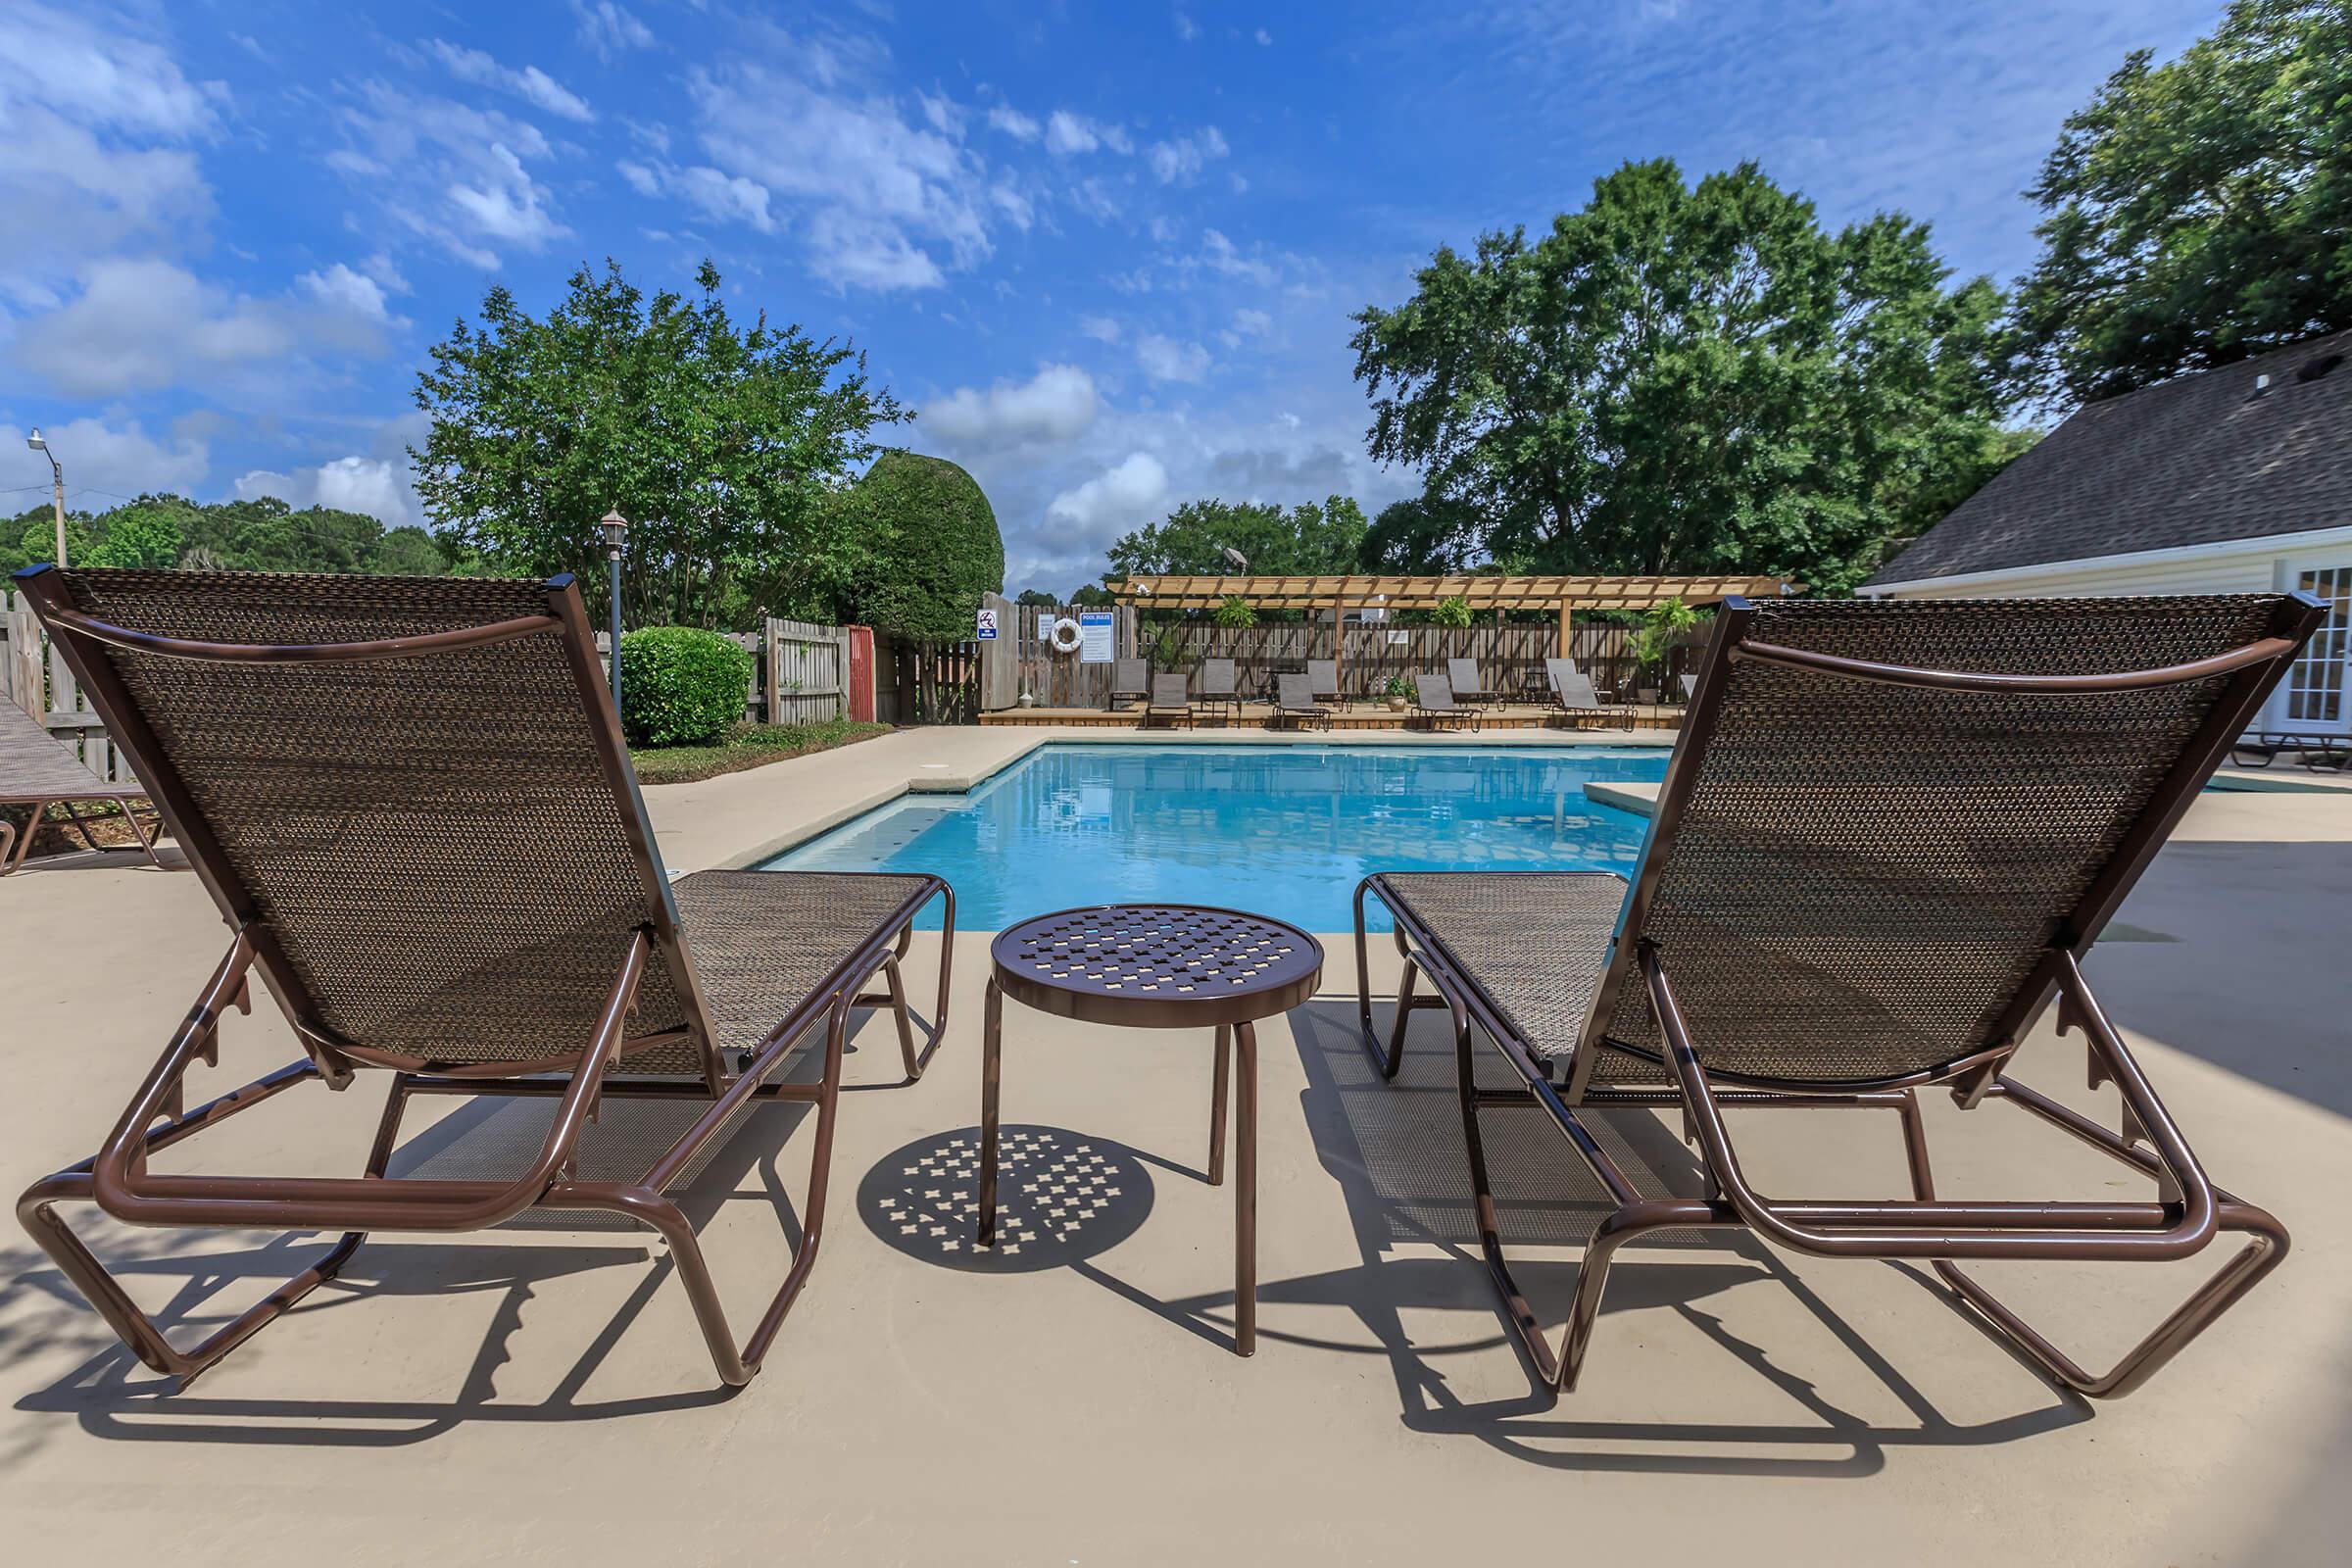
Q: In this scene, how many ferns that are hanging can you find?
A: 3